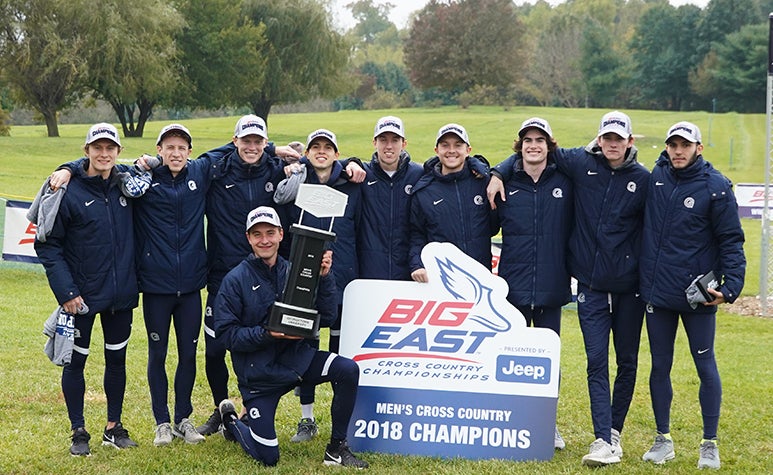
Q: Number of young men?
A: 10